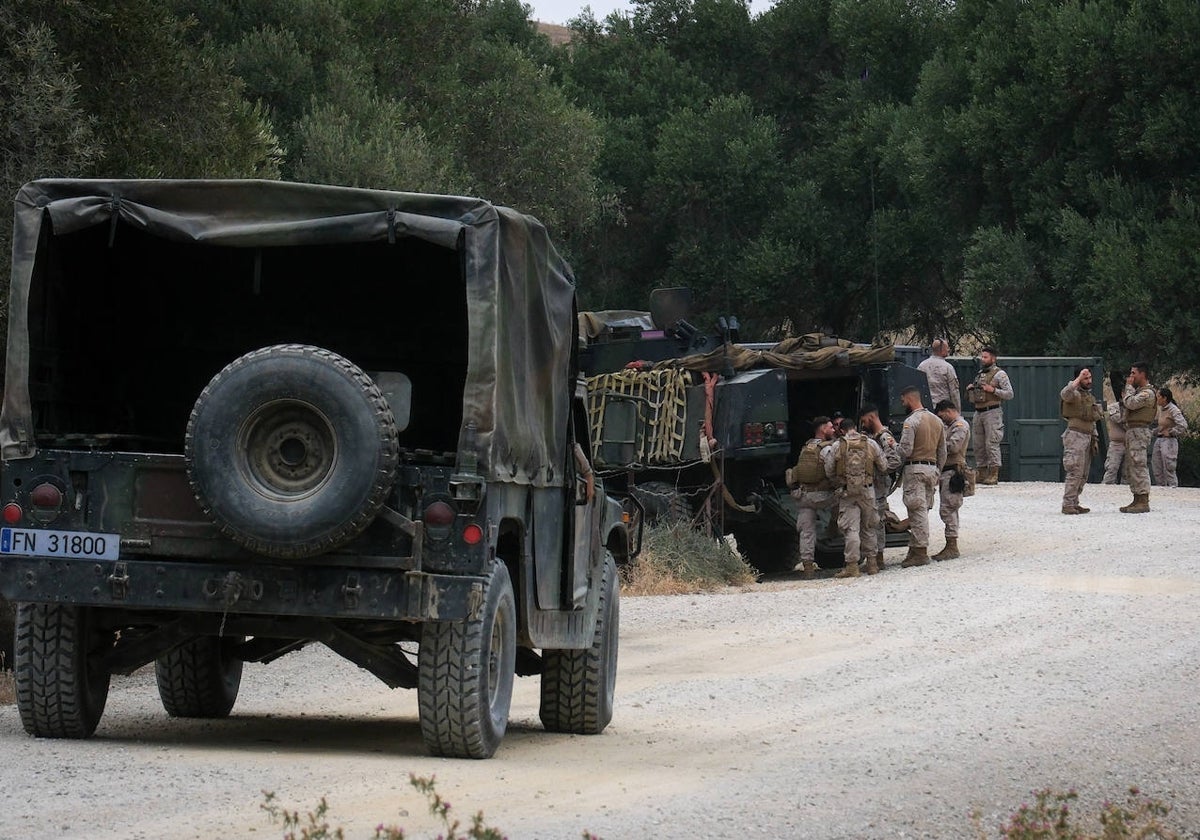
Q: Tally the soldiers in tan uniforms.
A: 12